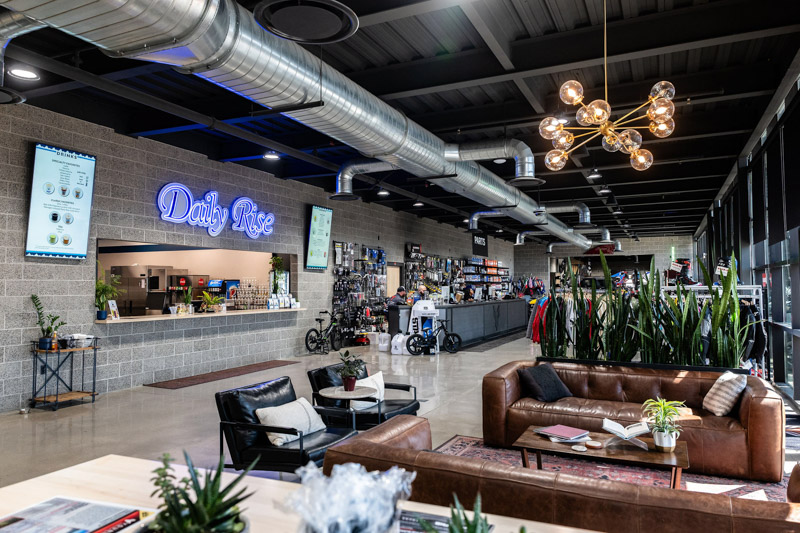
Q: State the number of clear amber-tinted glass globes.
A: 12